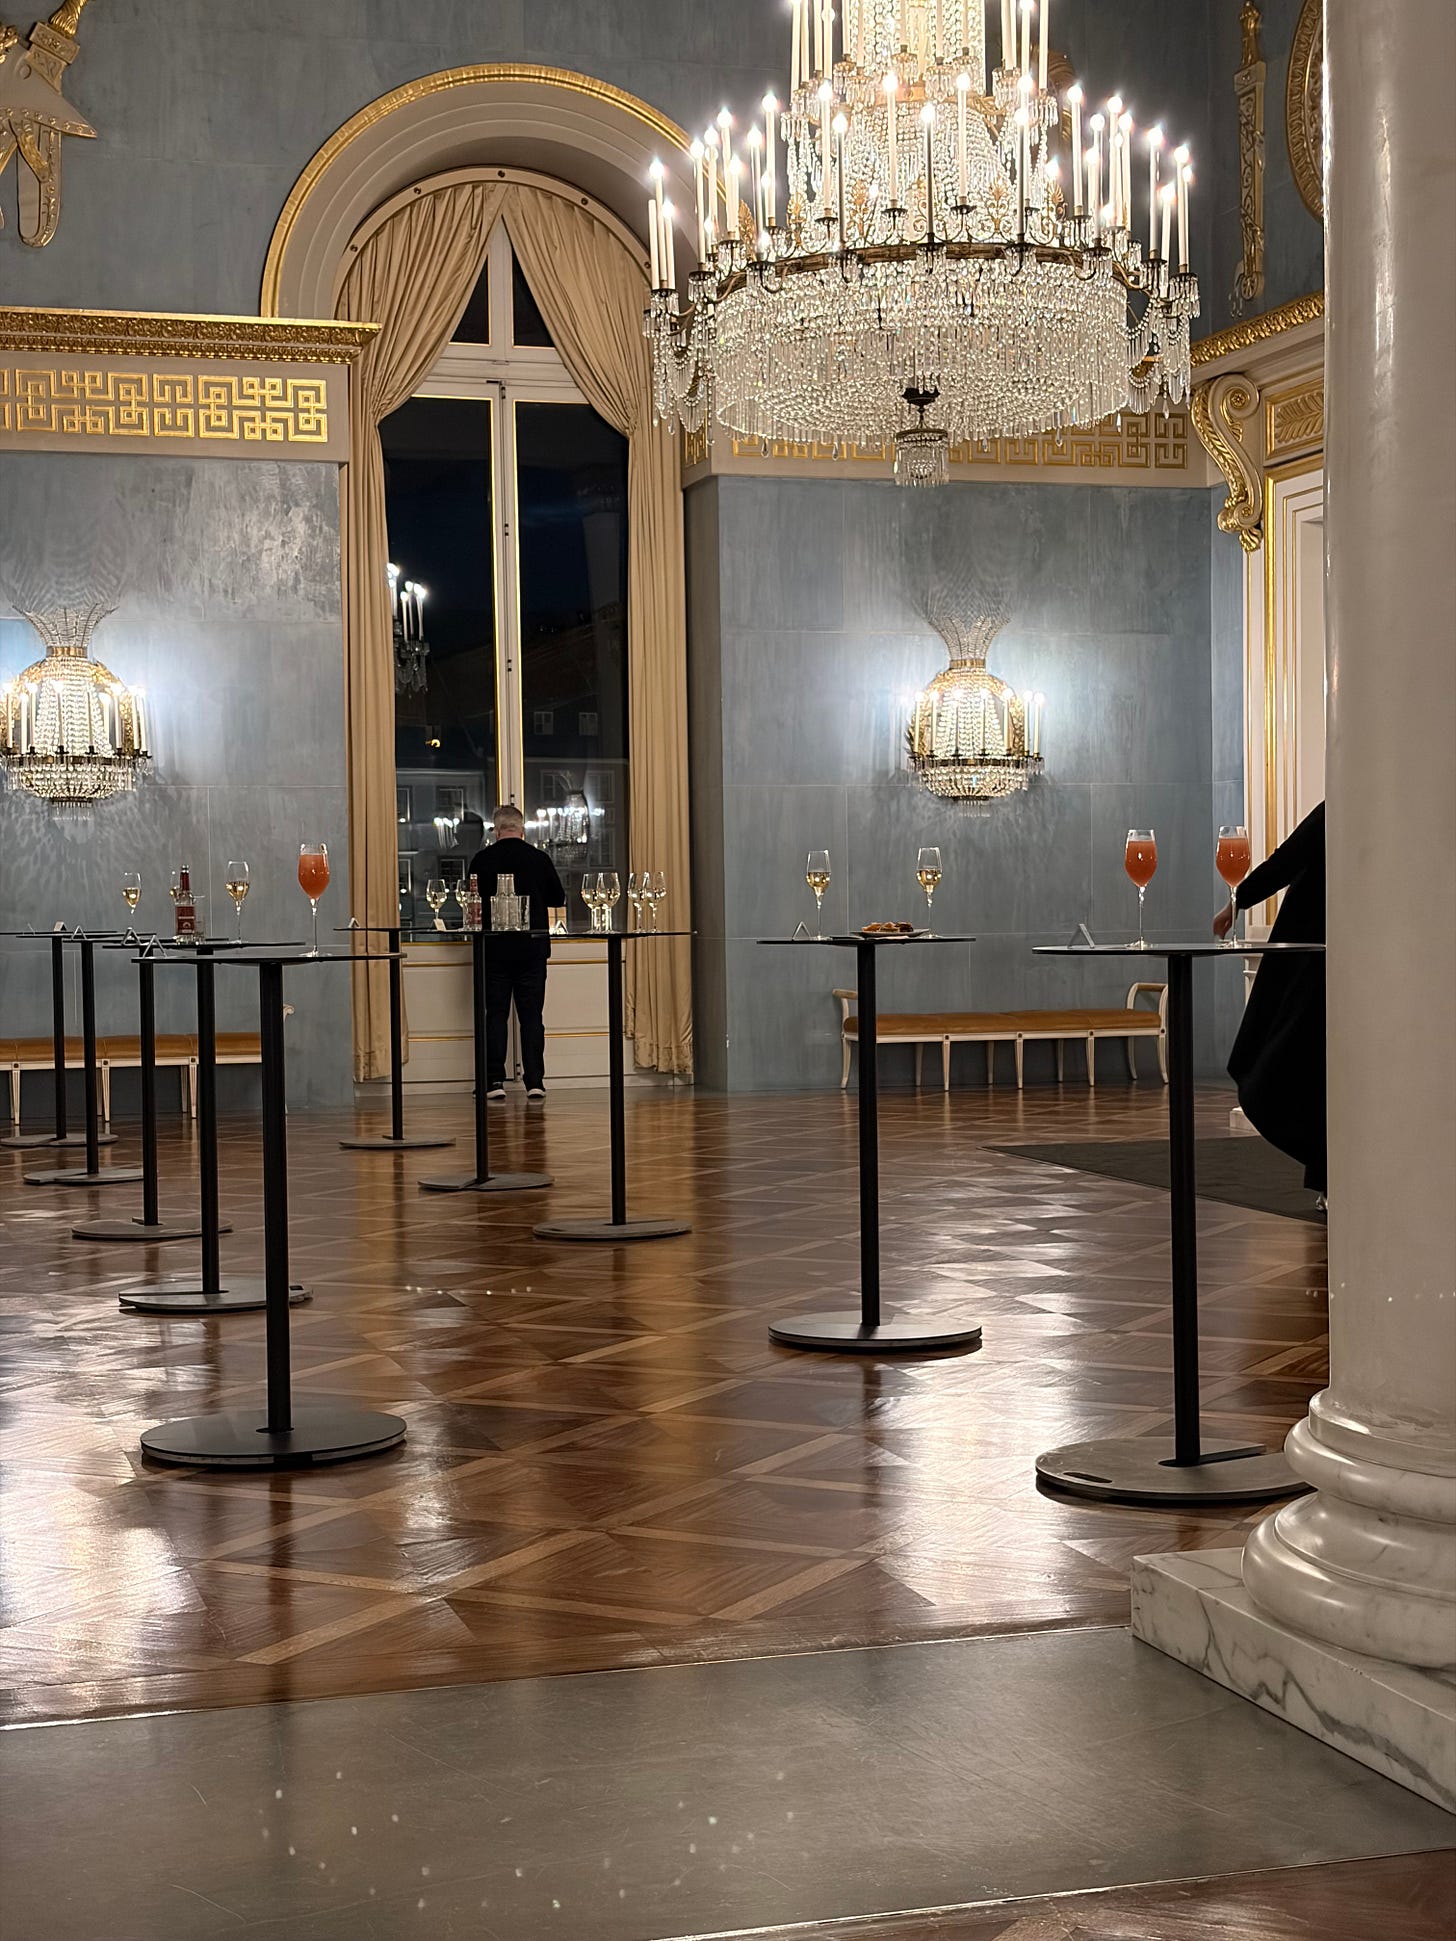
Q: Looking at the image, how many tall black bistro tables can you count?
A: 10